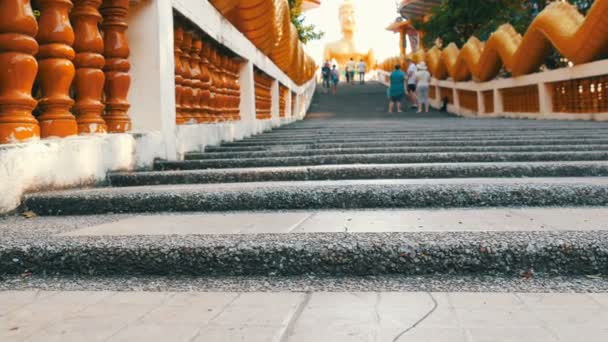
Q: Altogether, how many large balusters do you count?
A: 4